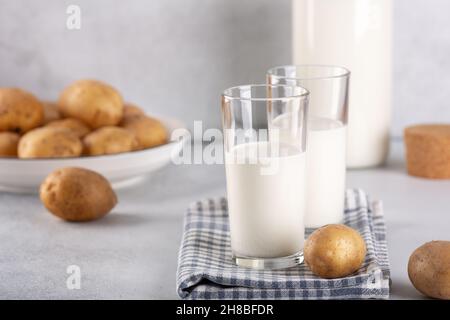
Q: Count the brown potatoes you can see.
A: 12